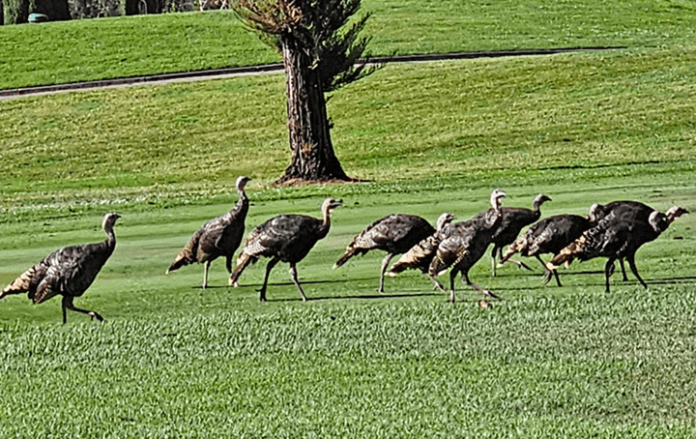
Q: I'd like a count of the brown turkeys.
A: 9